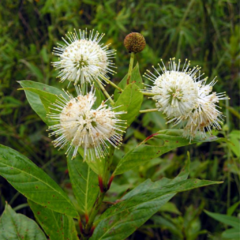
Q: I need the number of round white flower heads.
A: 4